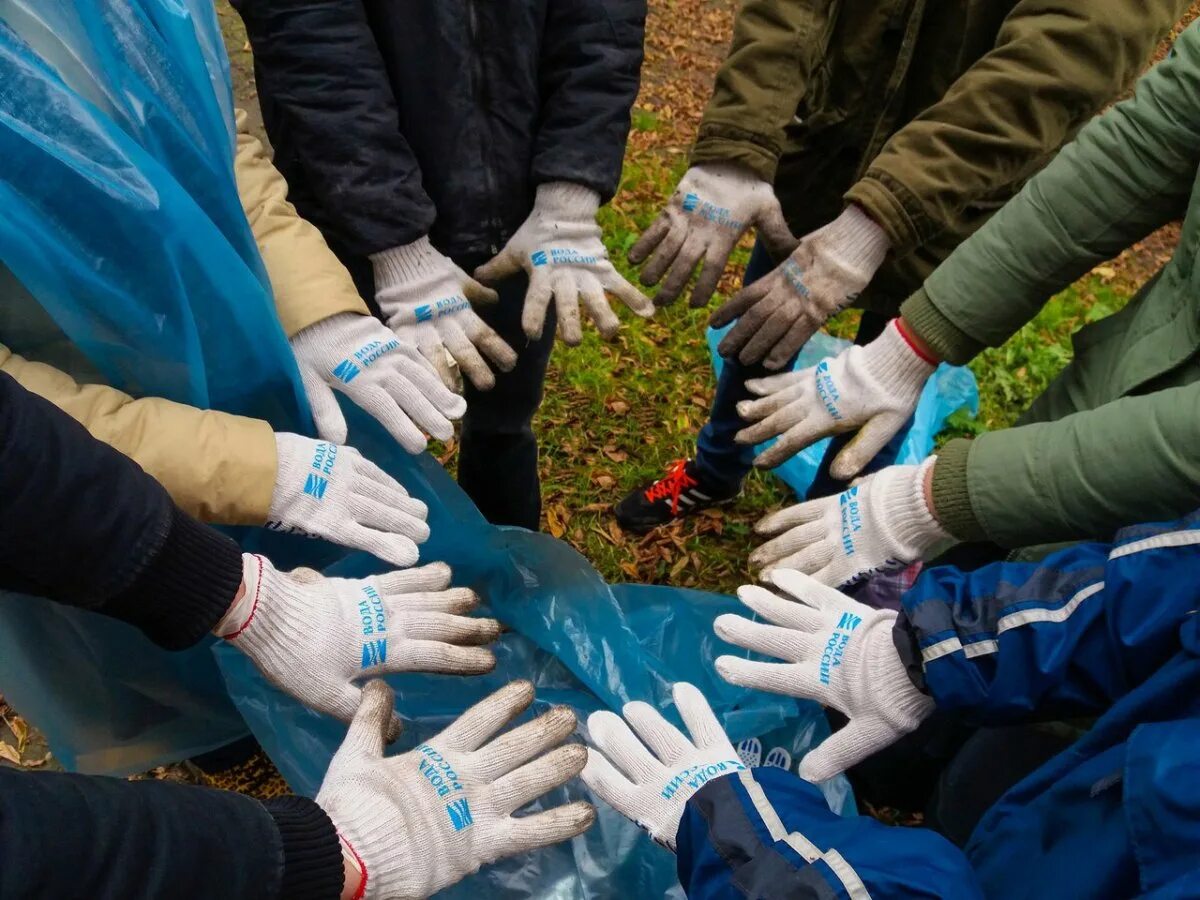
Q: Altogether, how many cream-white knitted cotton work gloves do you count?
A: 12